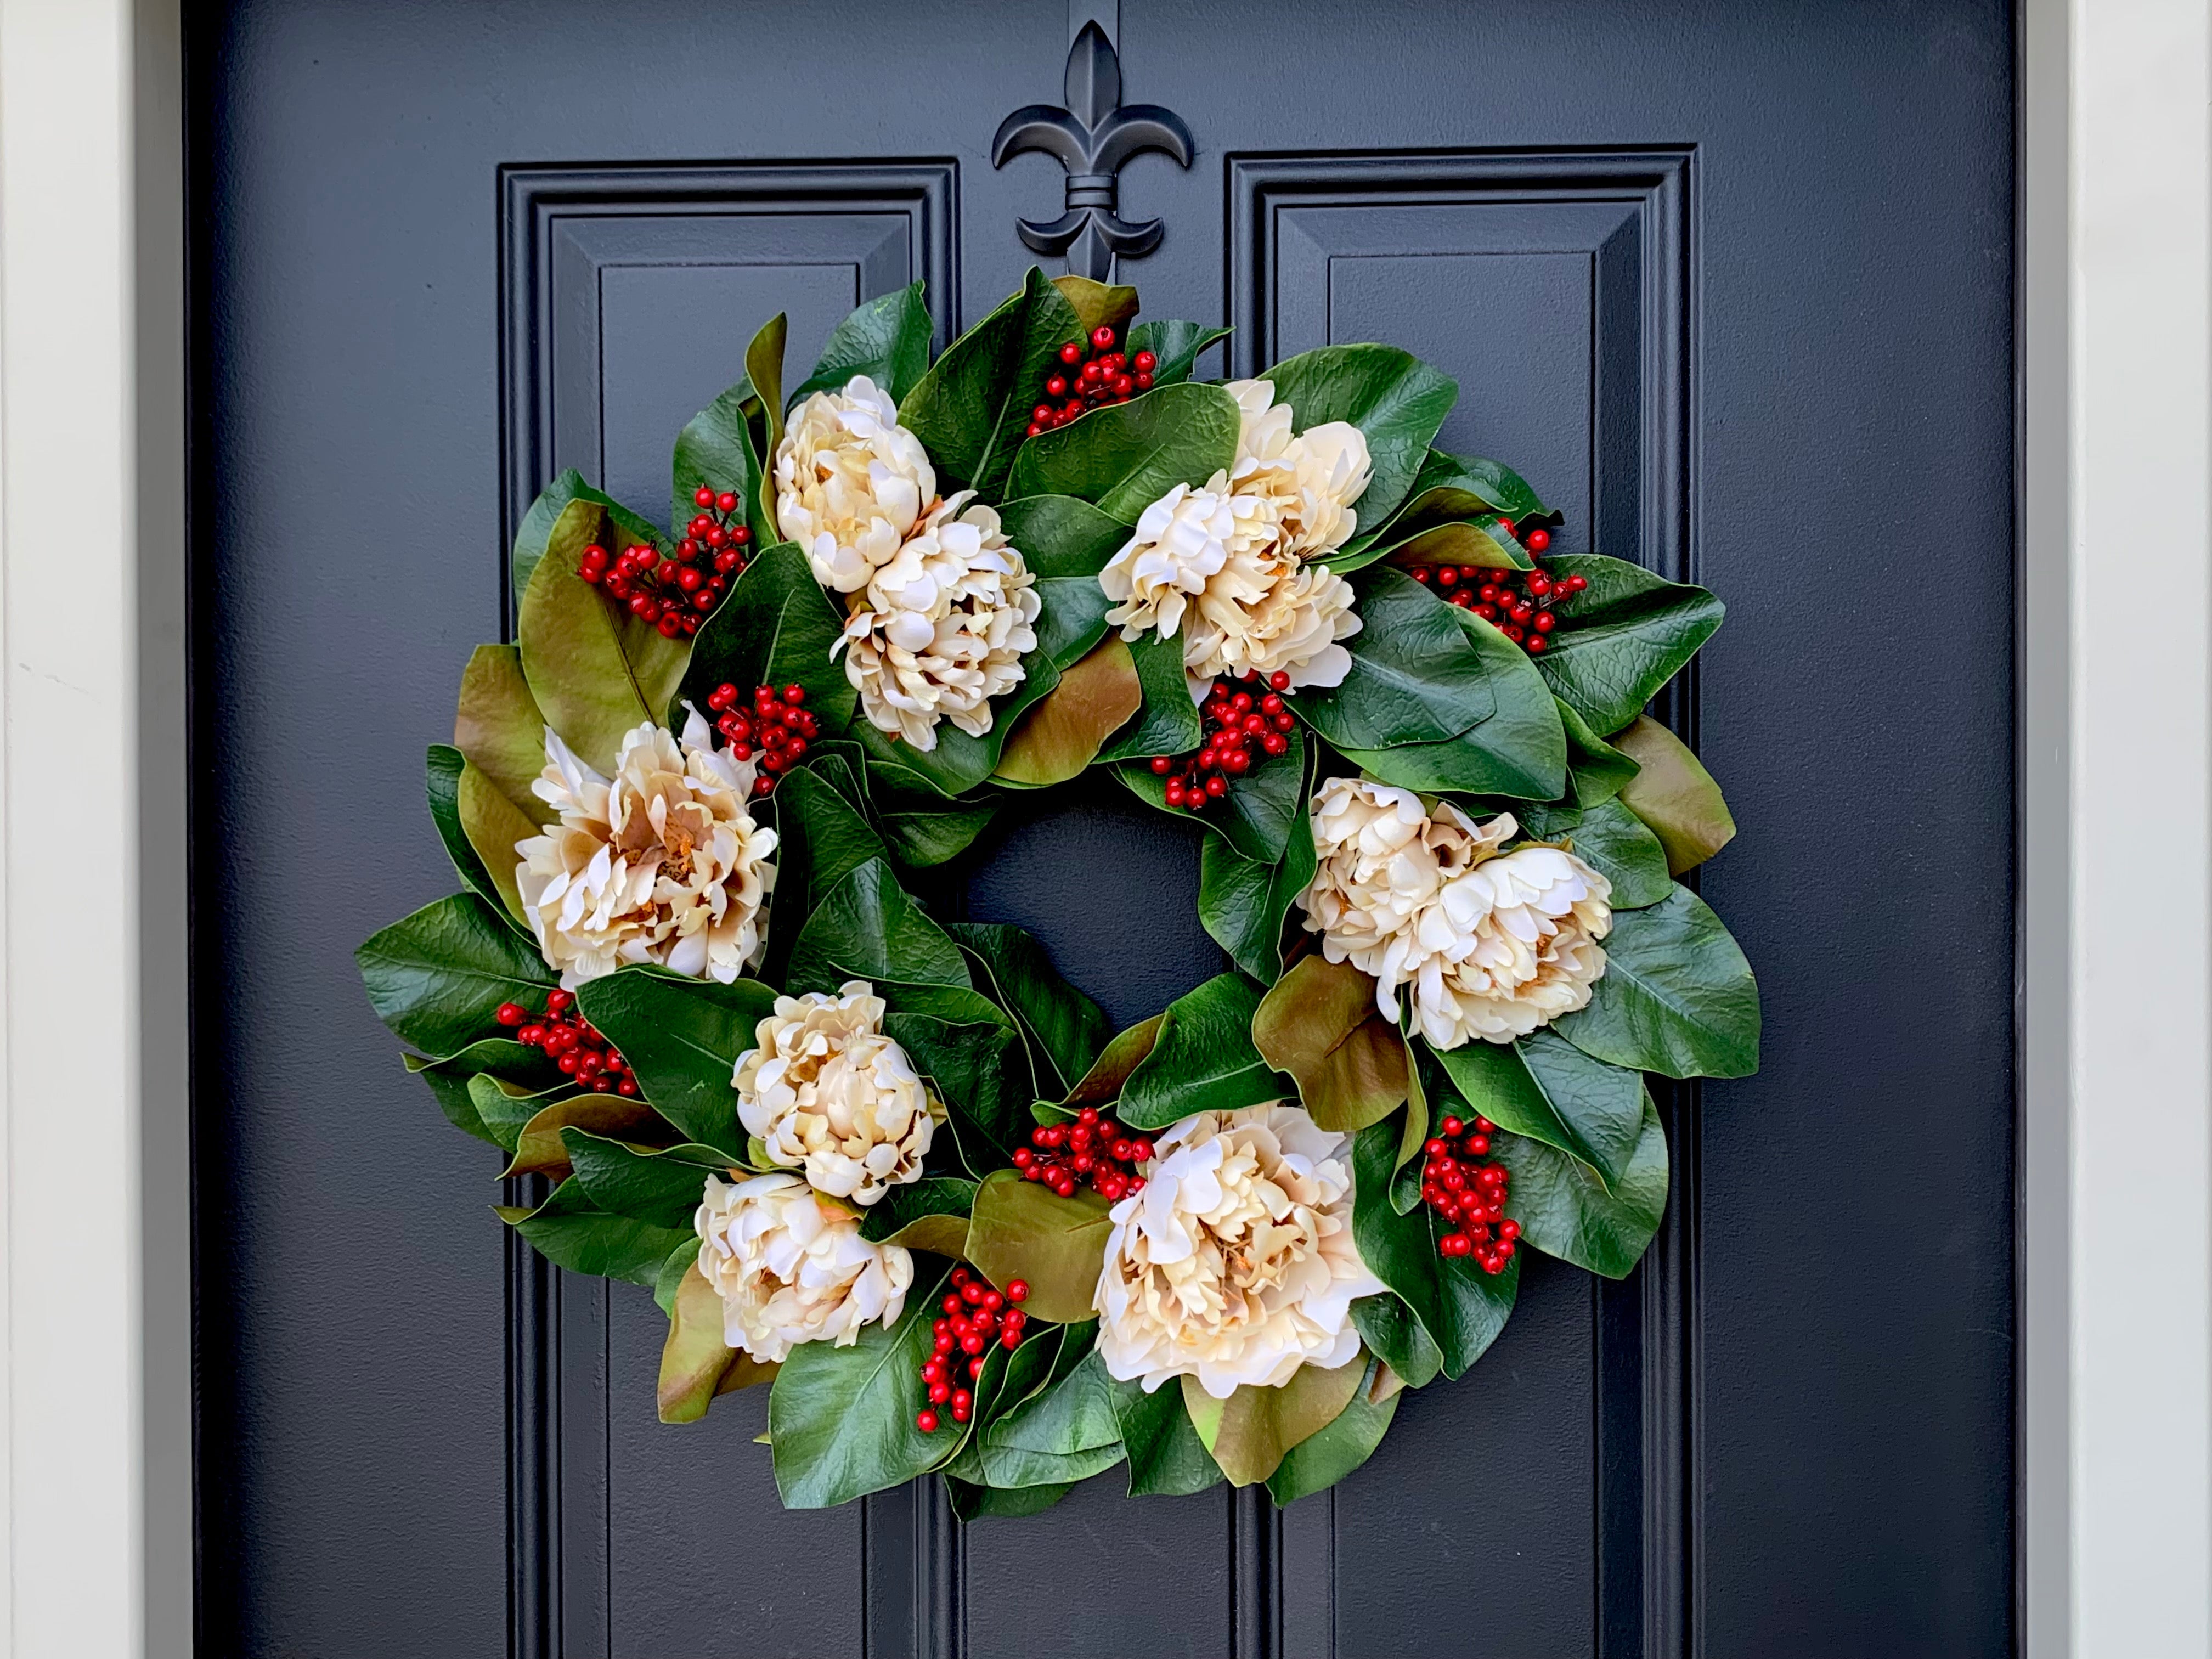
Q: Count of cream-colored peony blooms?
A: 9